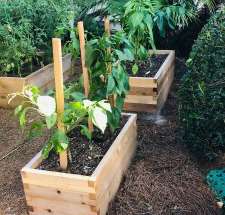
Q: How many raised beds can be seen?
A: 3